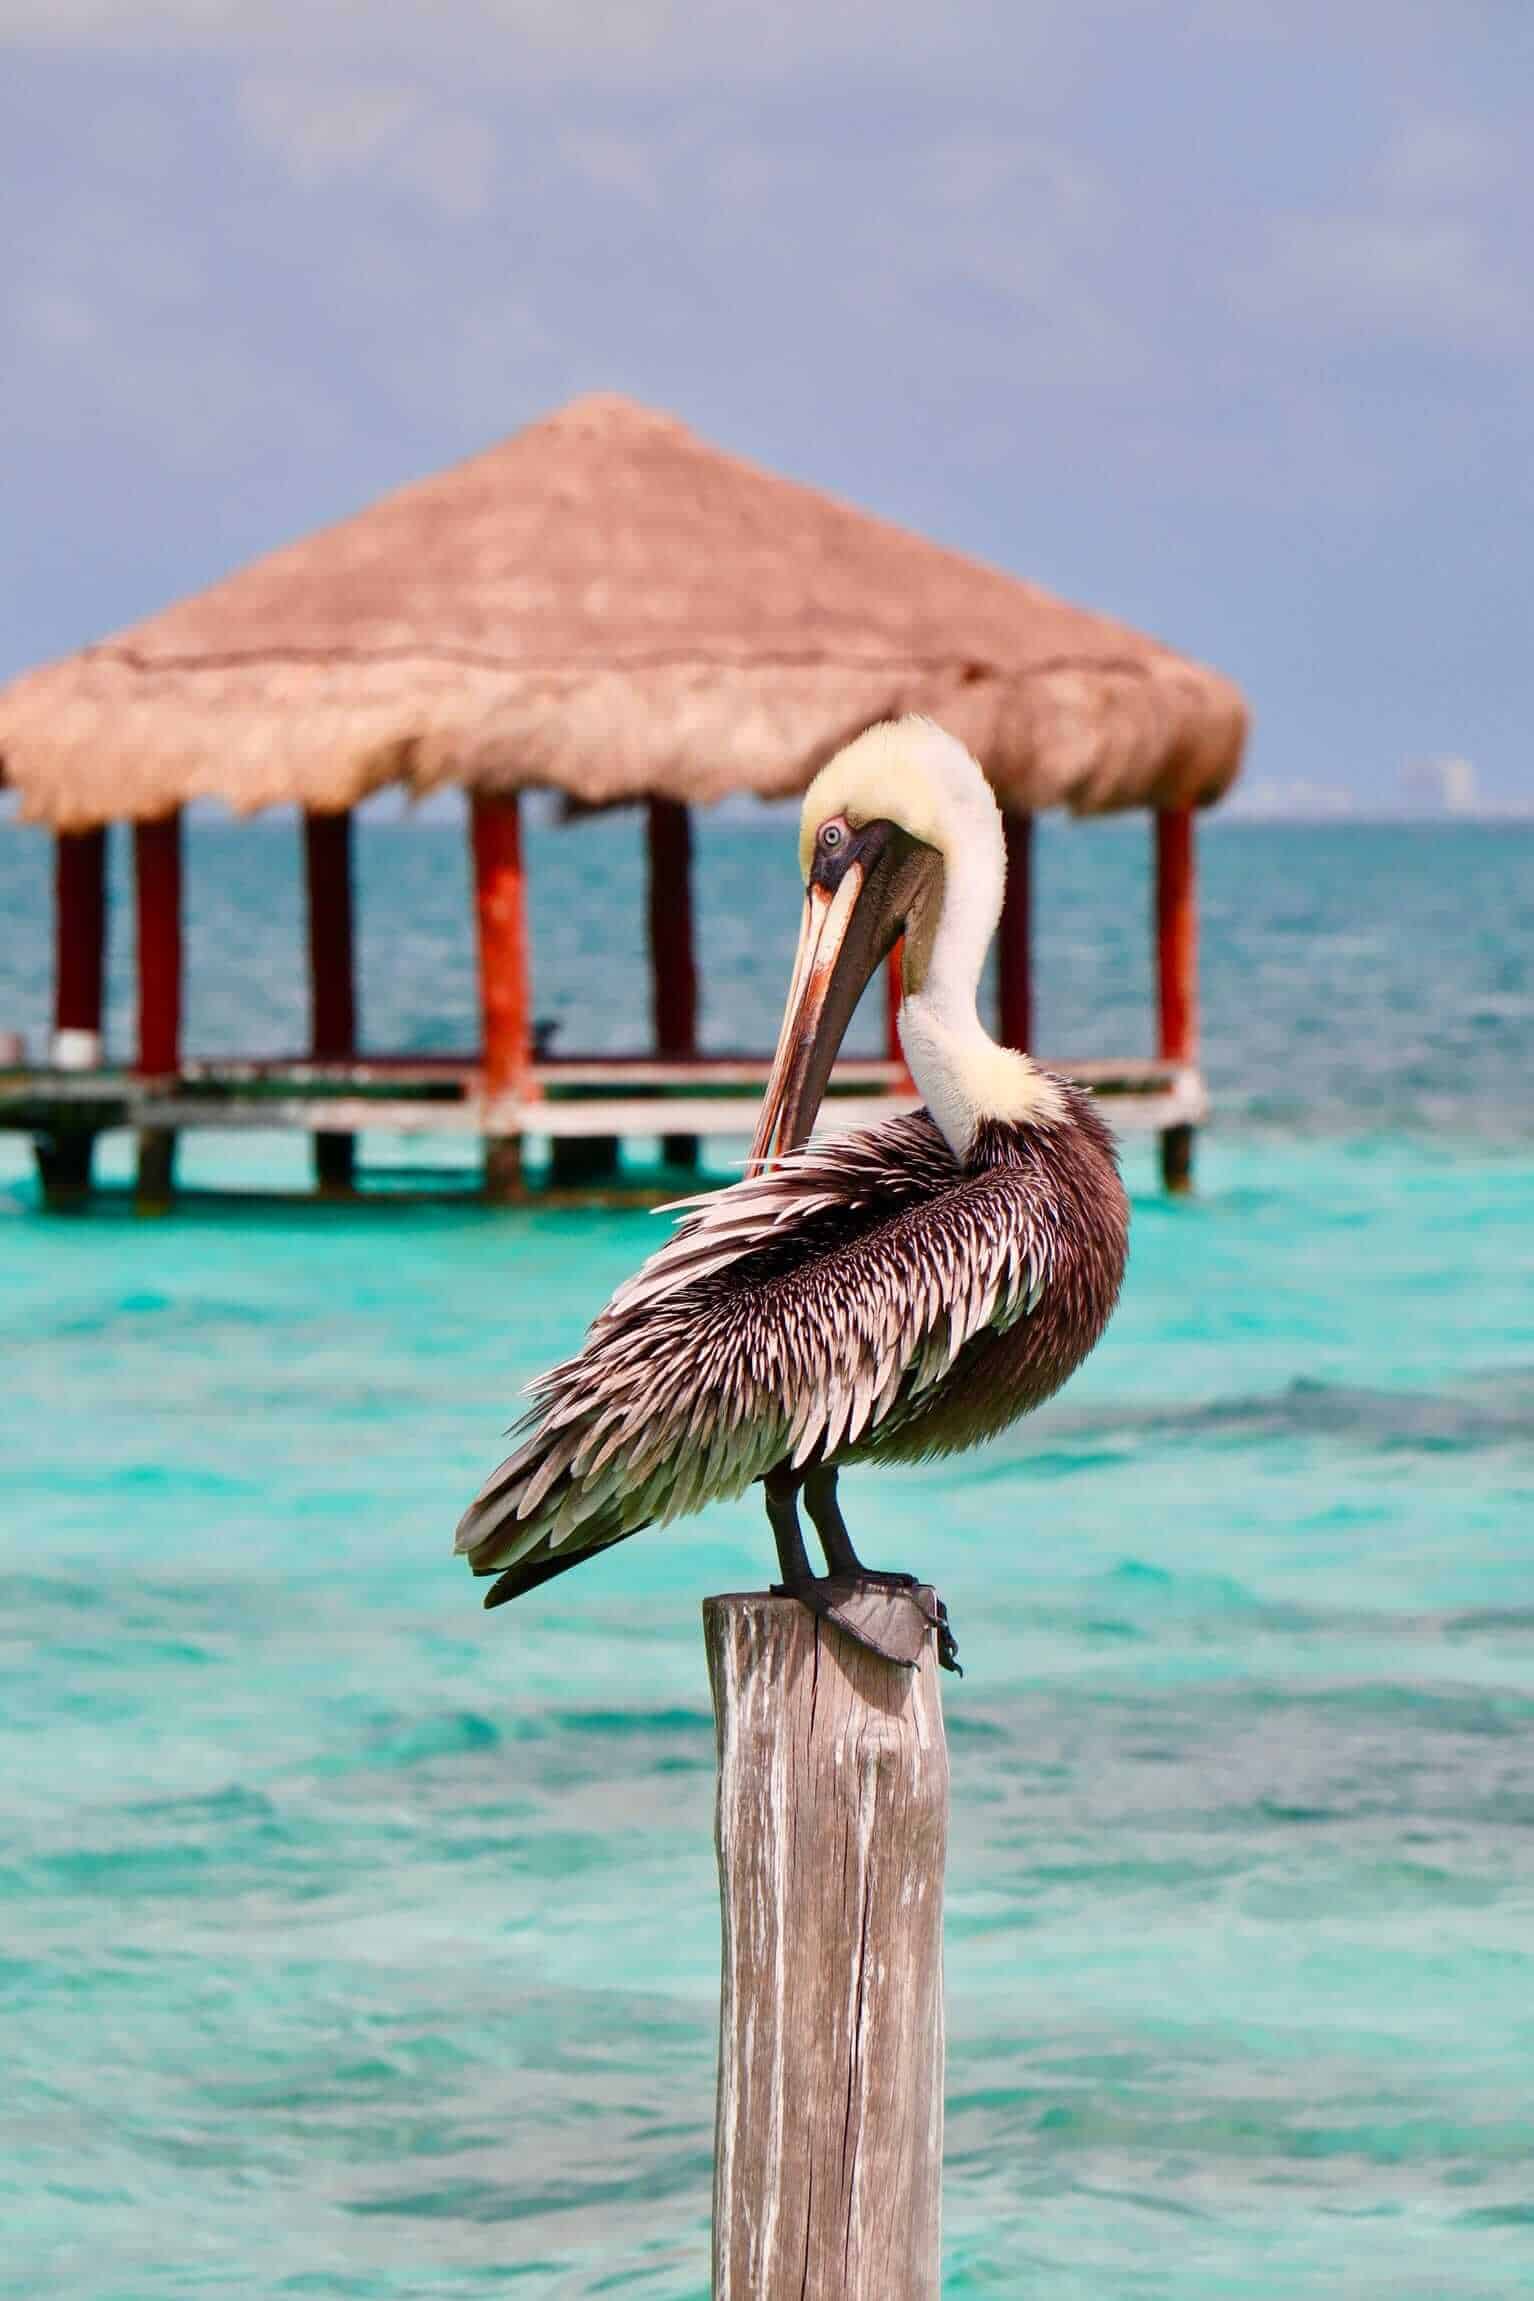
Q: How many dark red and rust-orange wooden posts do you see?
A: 8